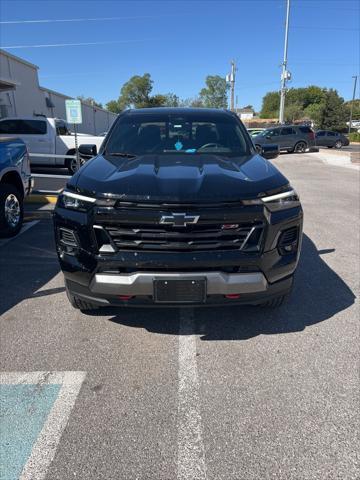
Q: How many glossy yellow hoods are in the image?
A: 0